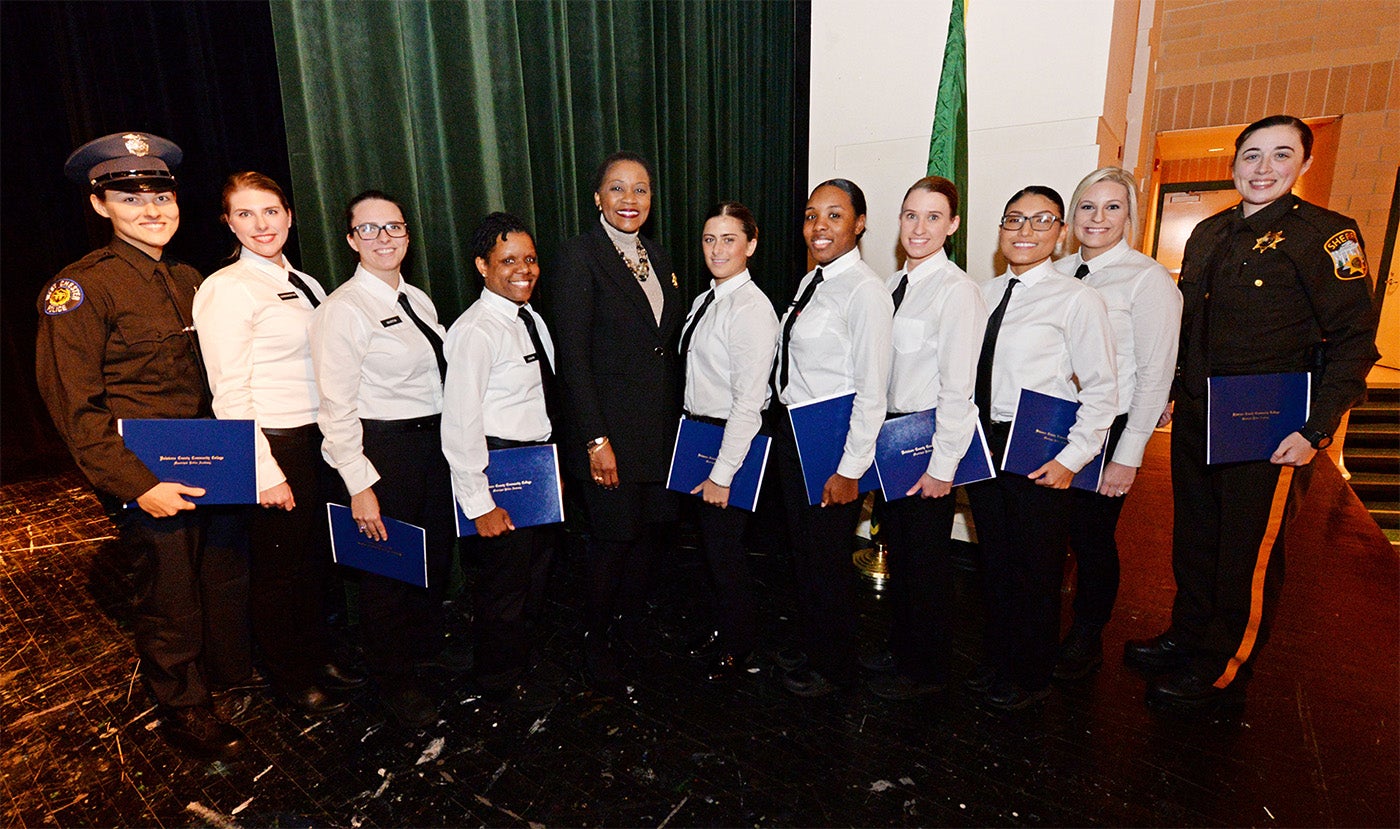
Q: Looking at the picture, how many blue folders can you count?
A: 8